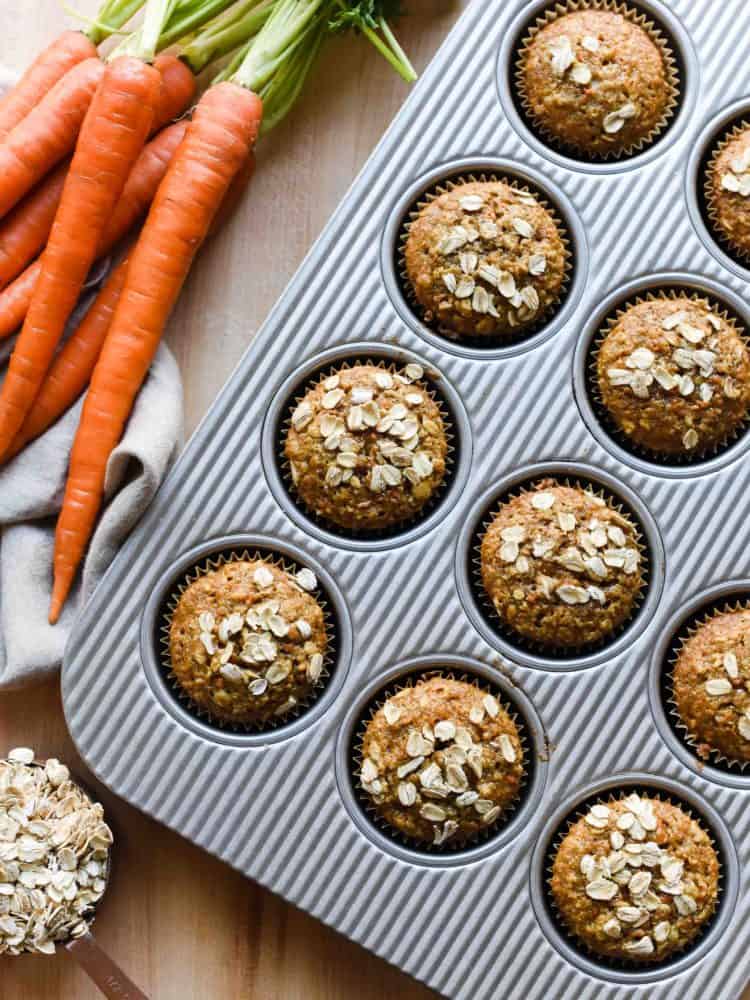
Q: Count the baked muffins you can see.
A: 10